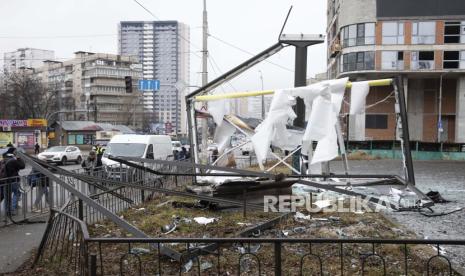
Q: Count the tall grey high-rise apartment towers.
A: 1